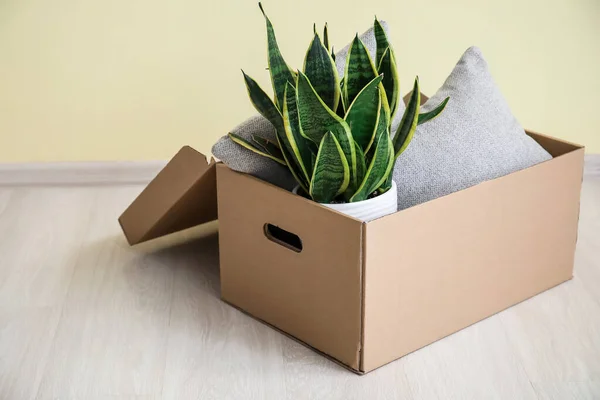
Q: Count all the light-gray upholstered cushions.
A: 2